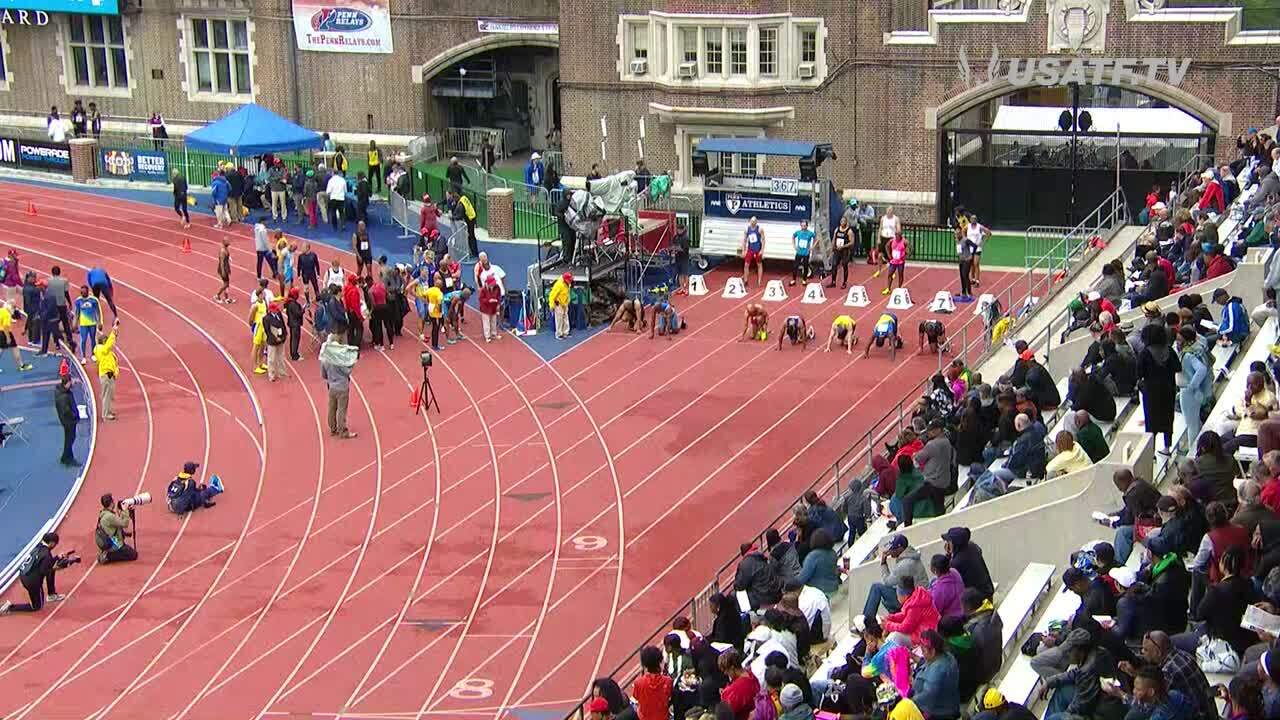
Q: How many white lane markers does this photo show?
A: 8